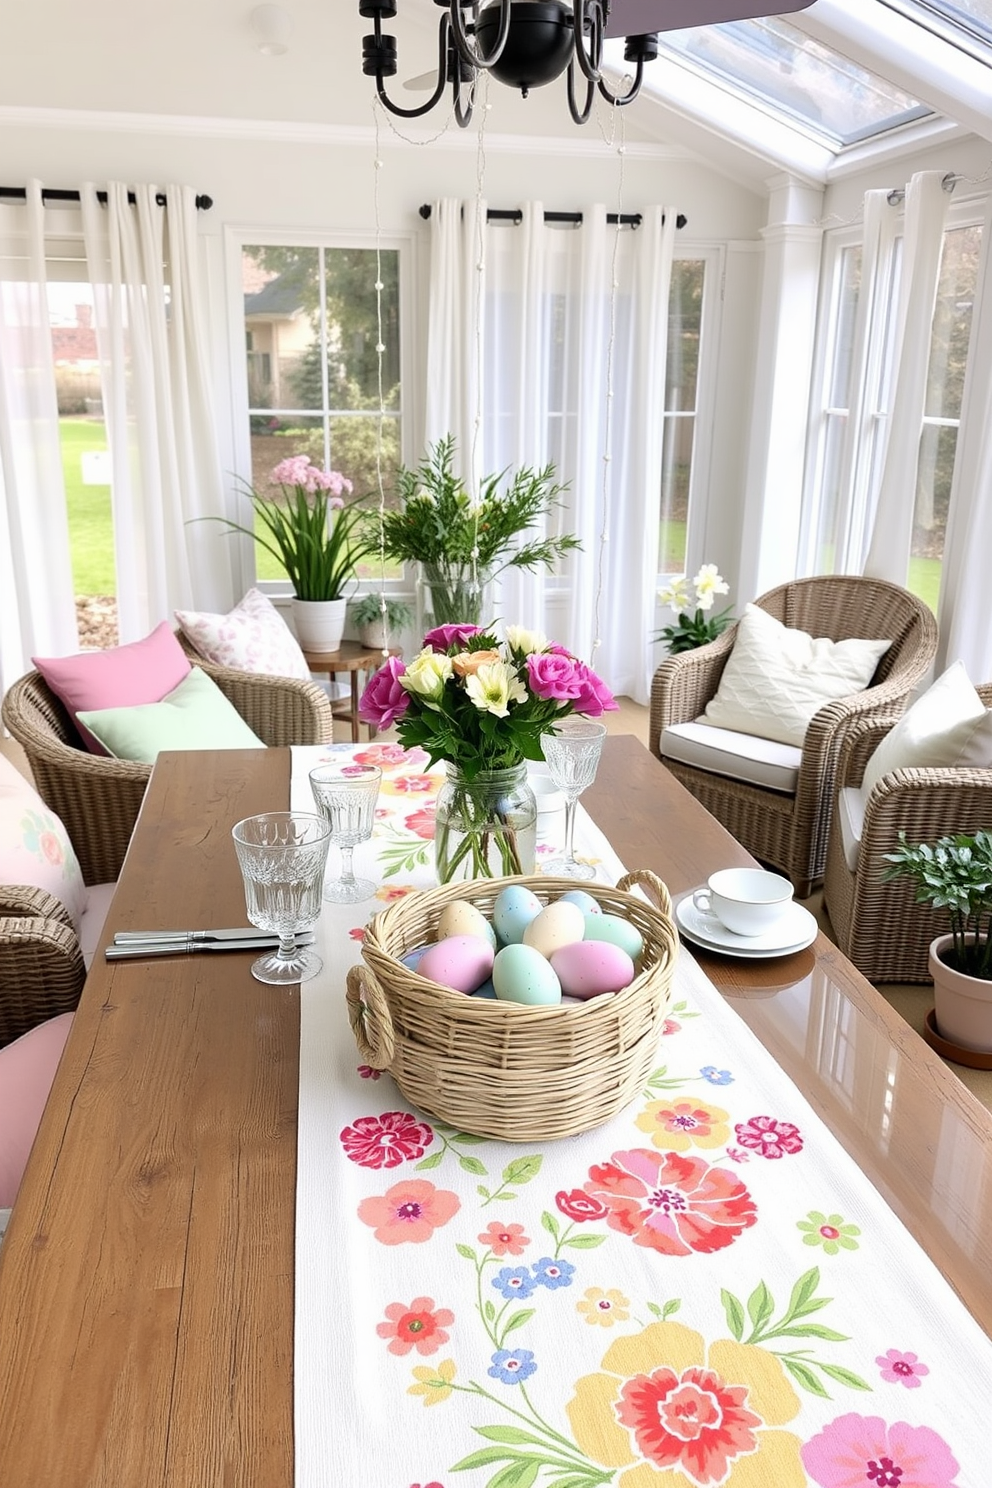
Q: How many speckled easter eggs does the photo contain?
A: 8